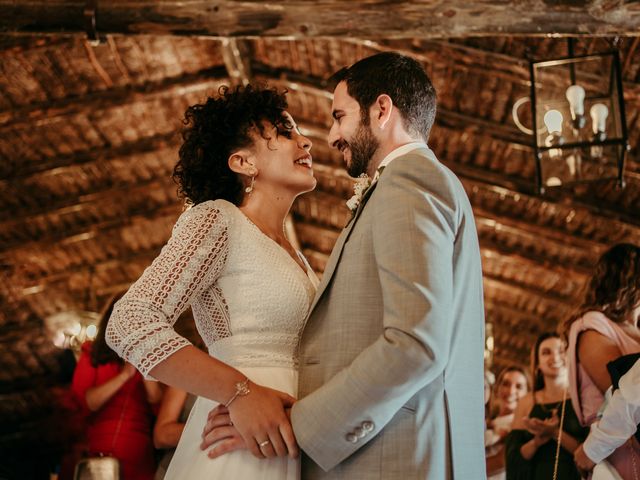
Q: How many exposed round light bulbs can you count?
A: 3